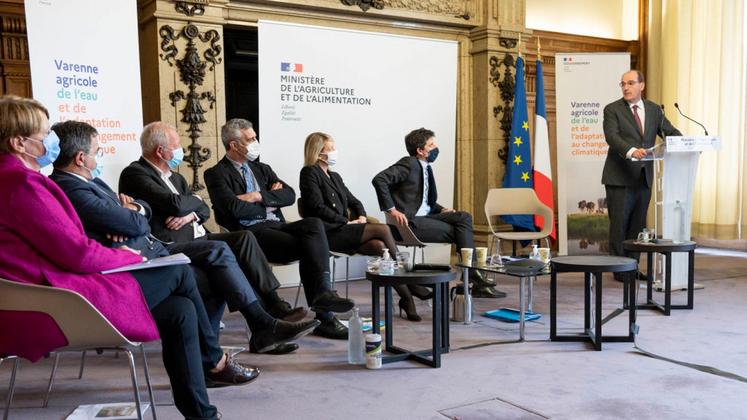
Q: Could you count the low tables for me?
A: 4